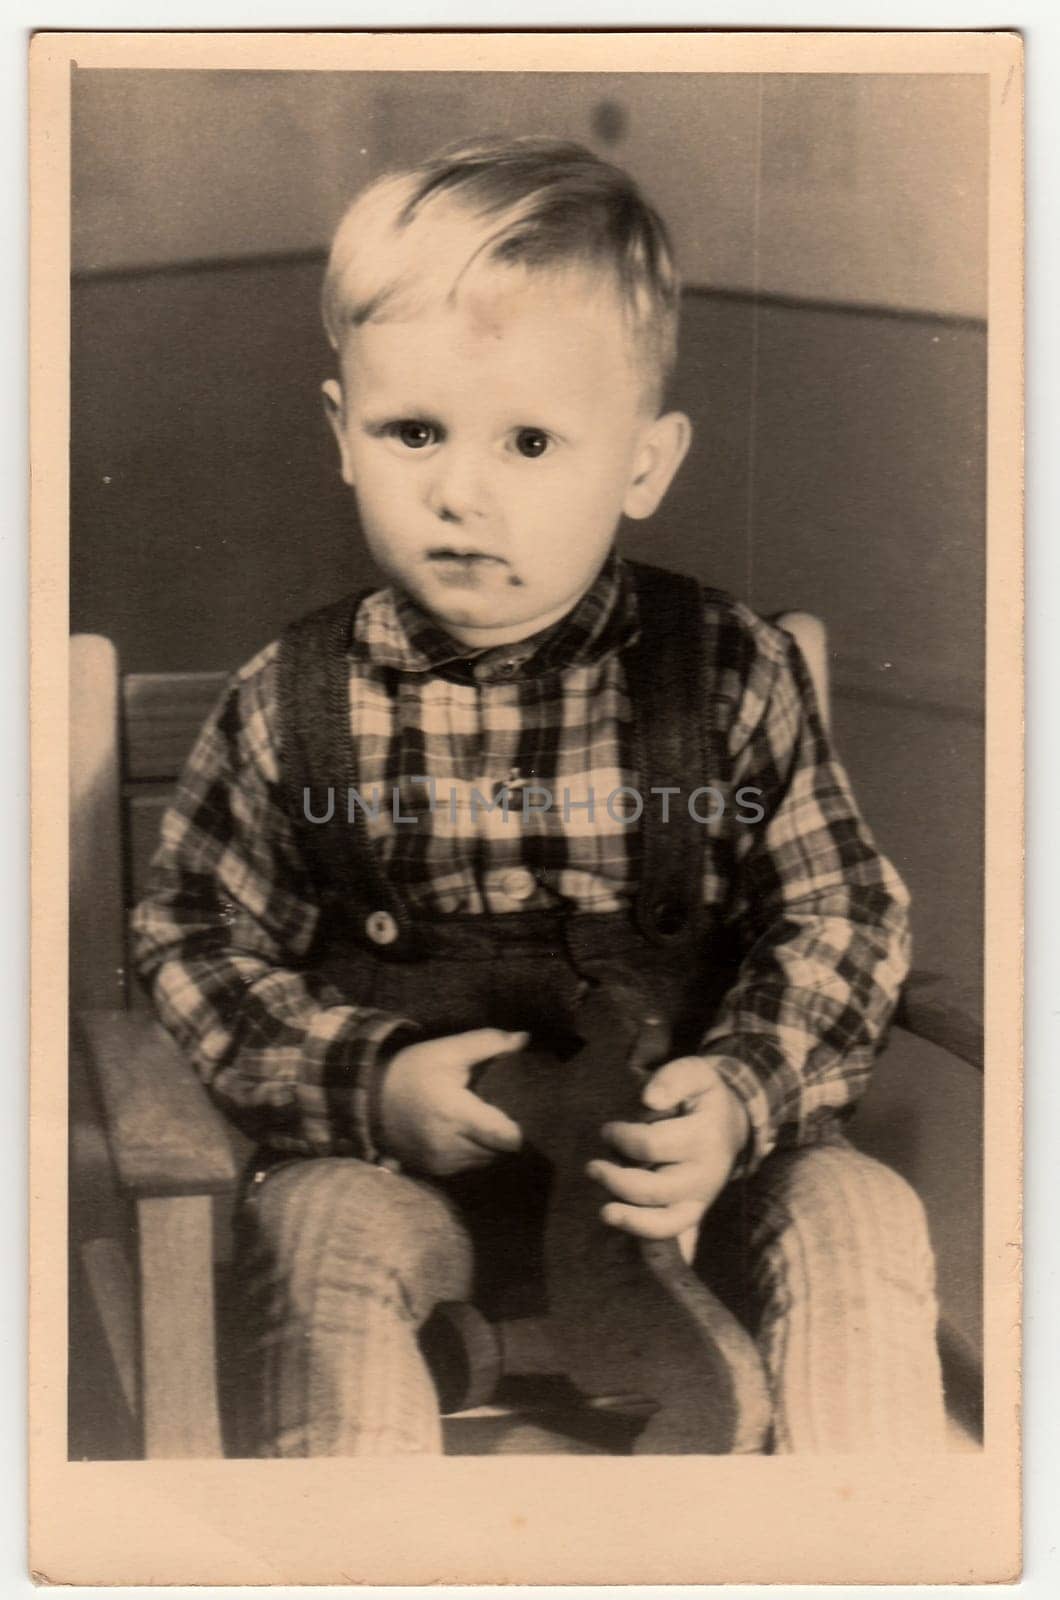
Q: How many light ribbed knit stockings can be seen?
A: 2